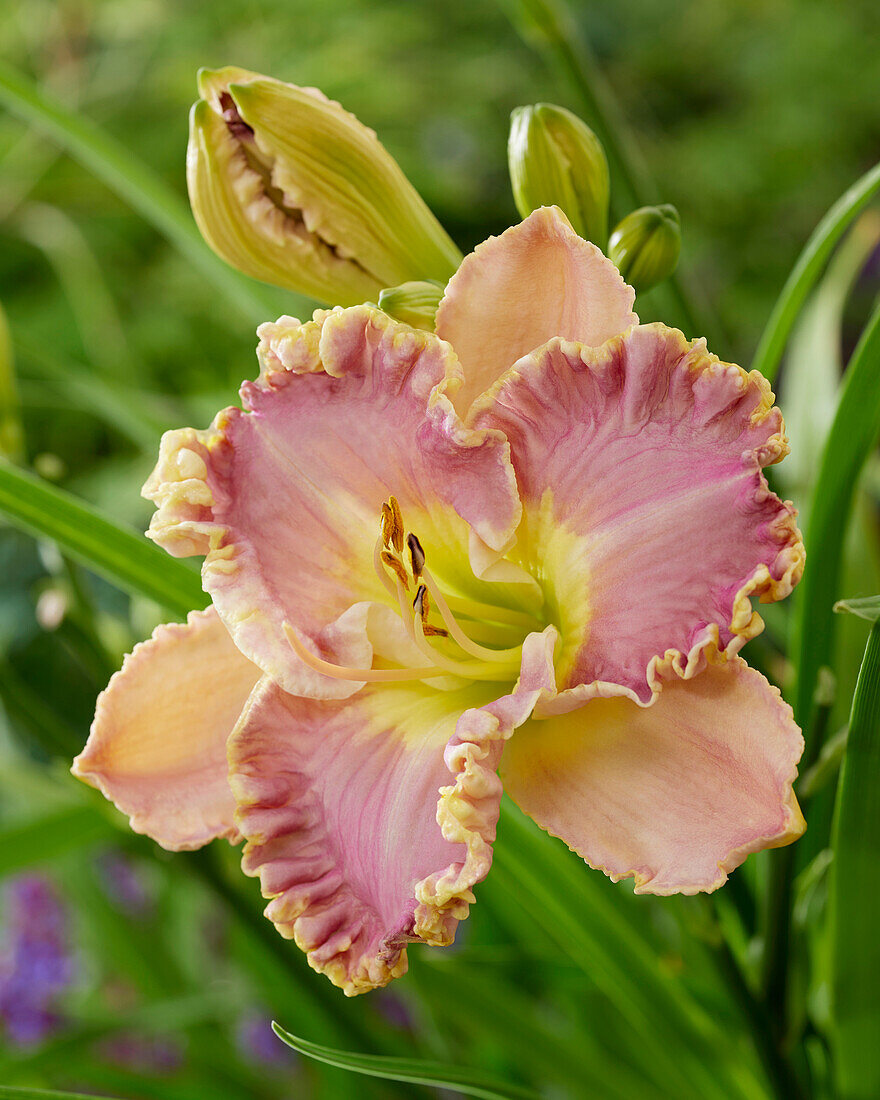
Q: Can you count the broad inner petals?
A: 3